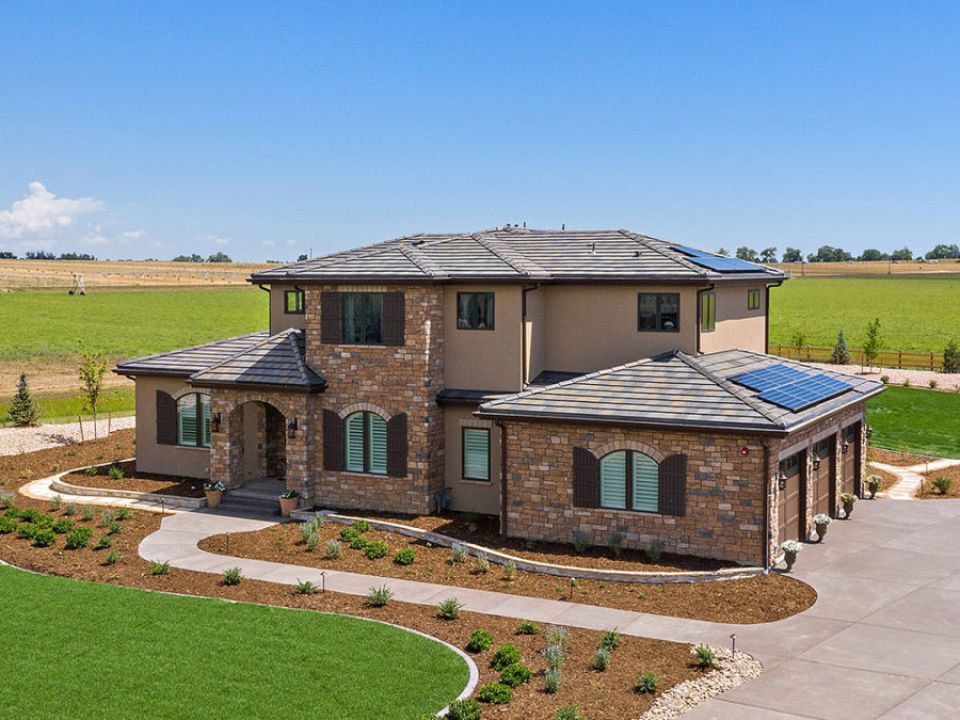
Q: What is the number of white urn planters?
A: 4